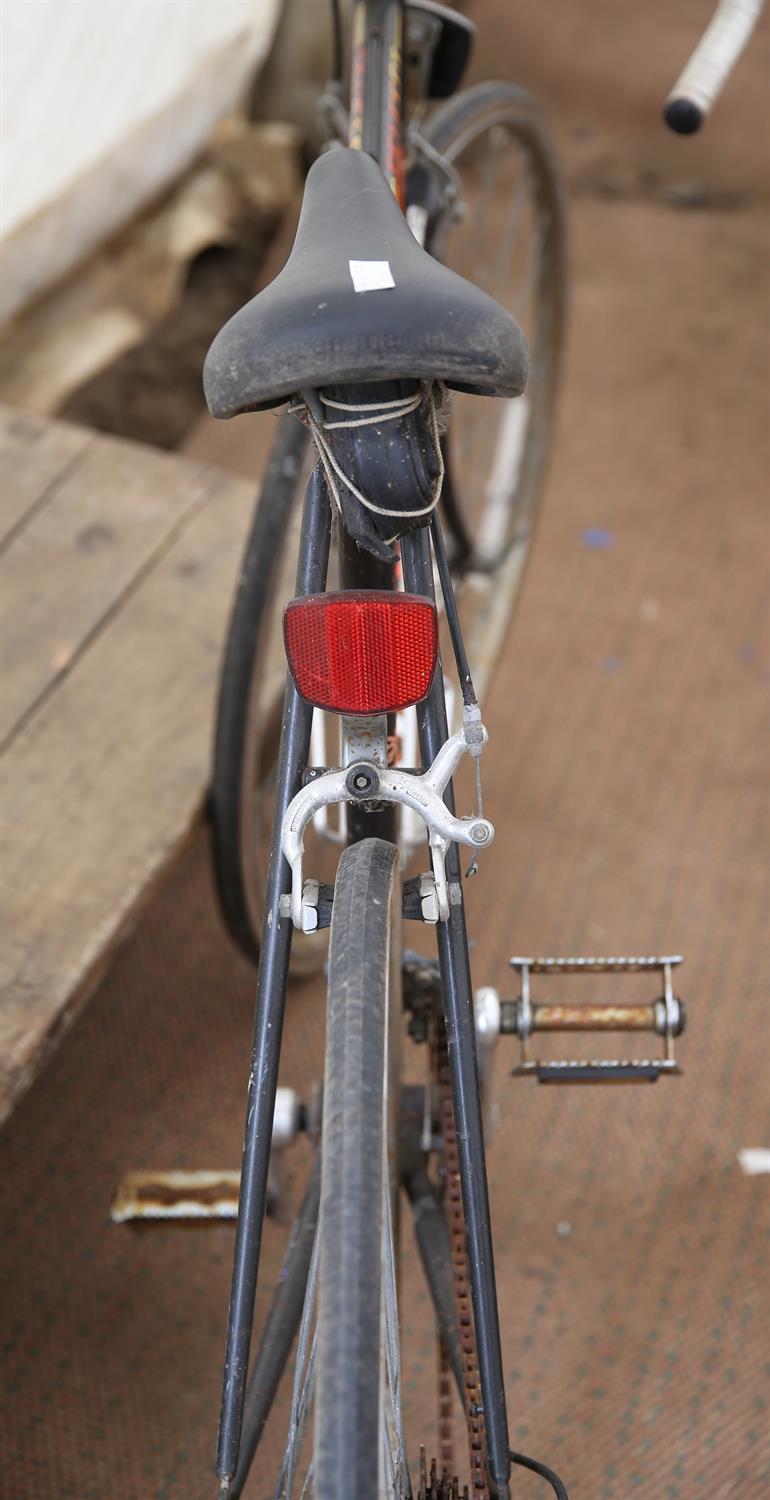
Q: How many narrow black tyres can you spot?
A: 2